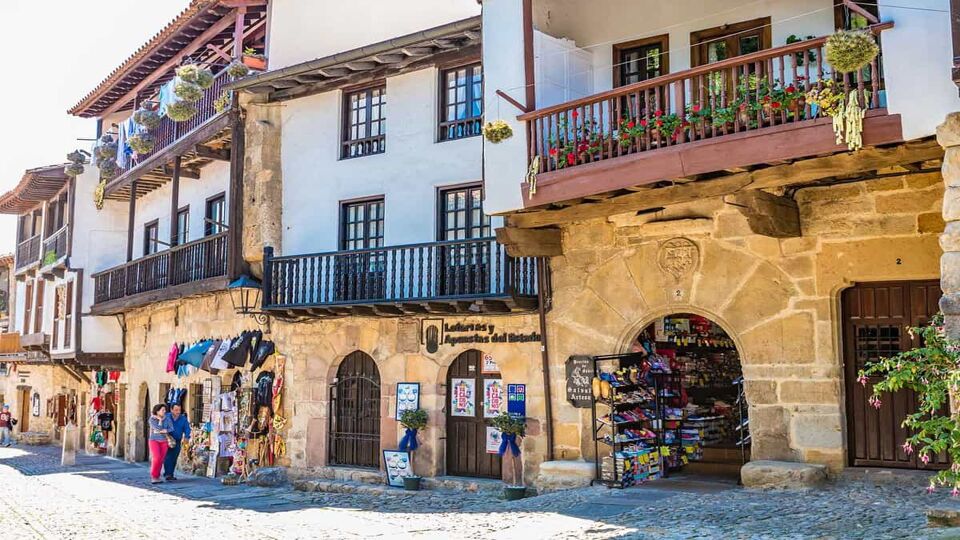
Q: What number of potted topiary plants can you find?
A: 2